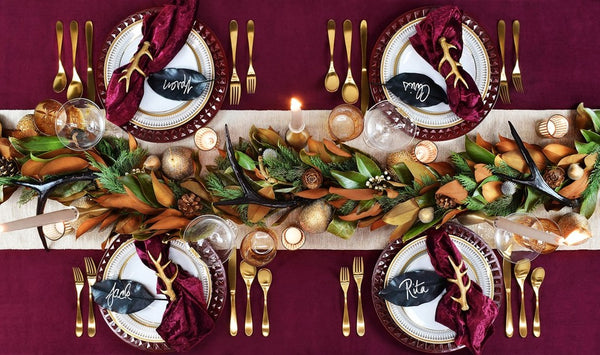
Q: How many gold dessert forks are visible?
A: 4